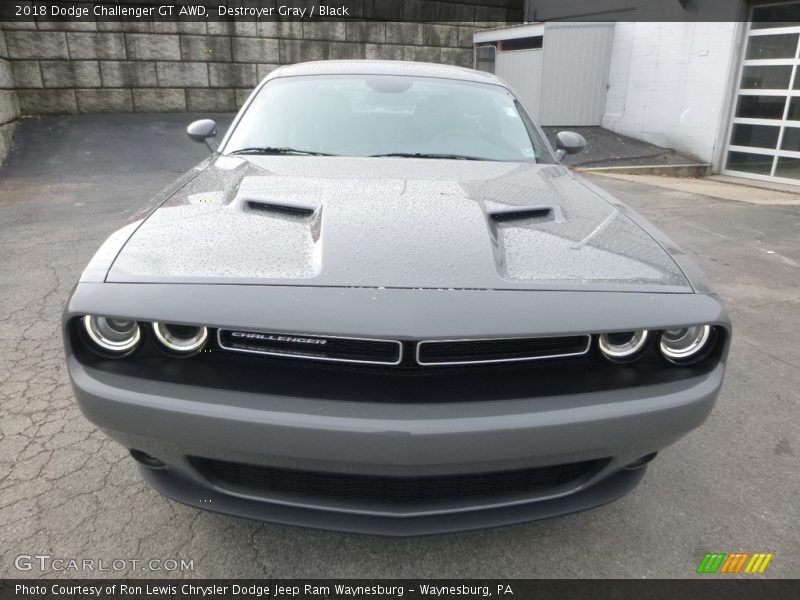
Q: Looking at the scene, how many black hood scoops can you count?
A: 2